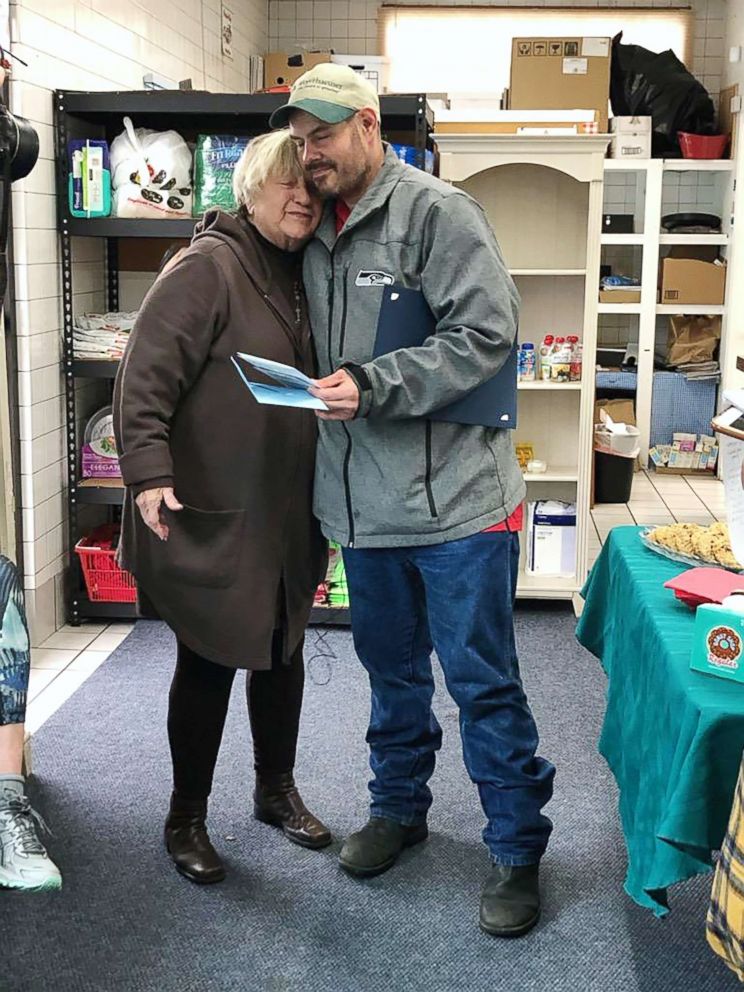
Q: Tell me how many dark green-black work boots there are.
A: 2